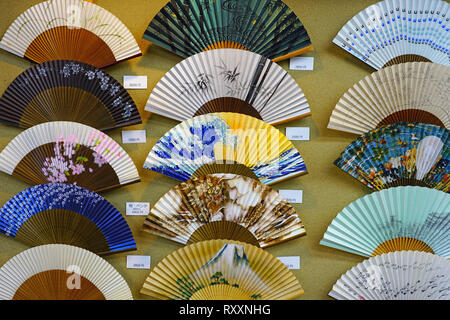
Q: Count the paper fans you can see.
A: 15